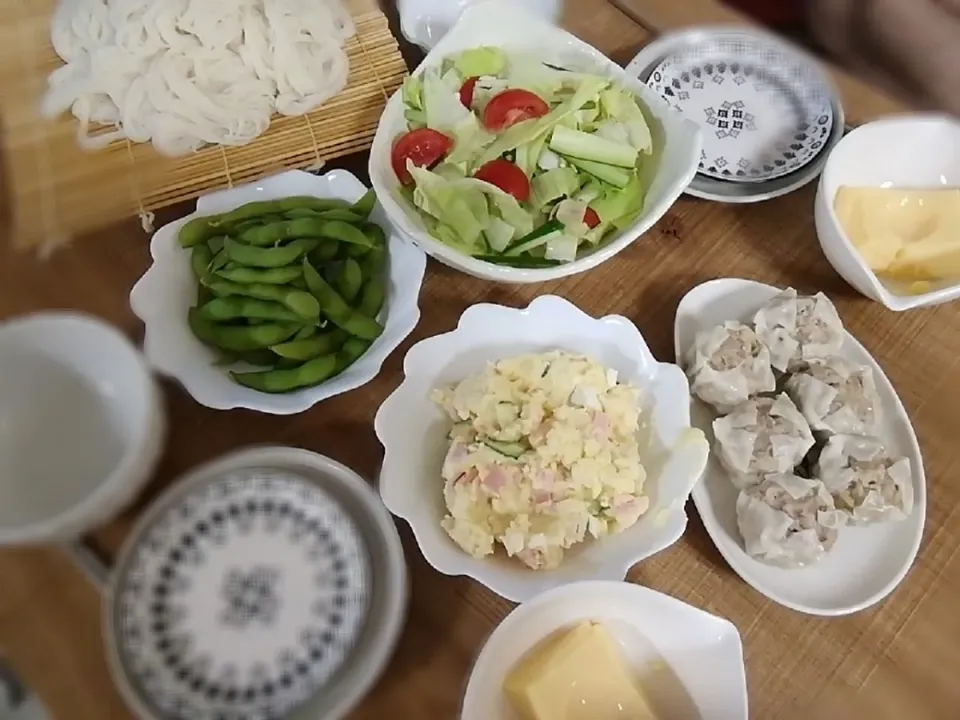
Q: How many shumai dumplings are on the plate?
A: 6